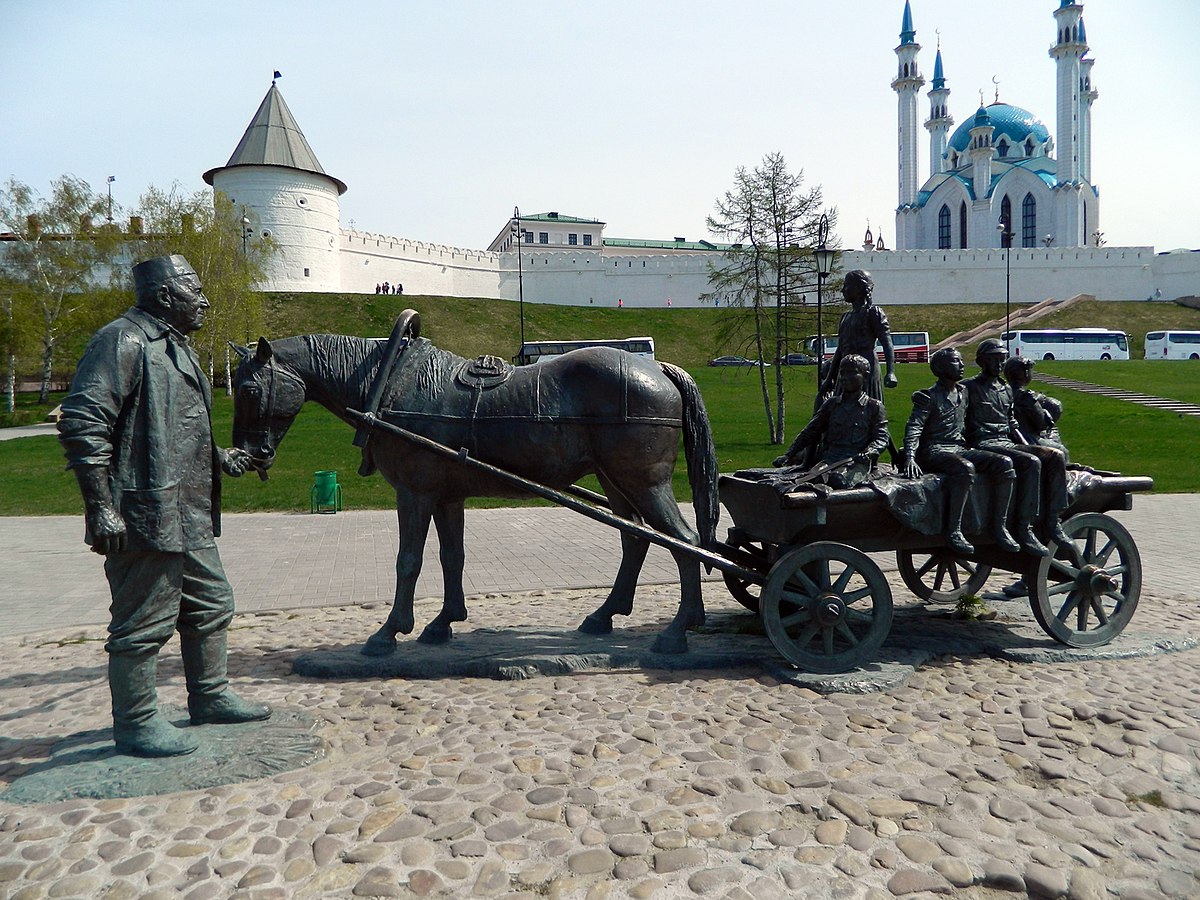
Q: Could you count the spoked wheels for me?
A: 4